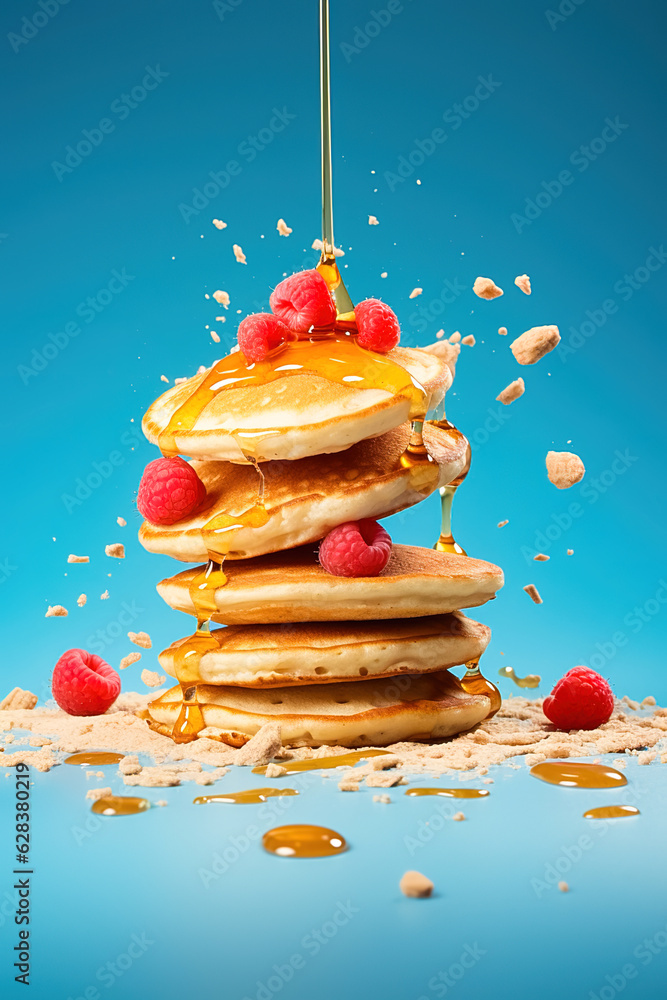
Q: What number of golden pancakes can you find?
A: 5